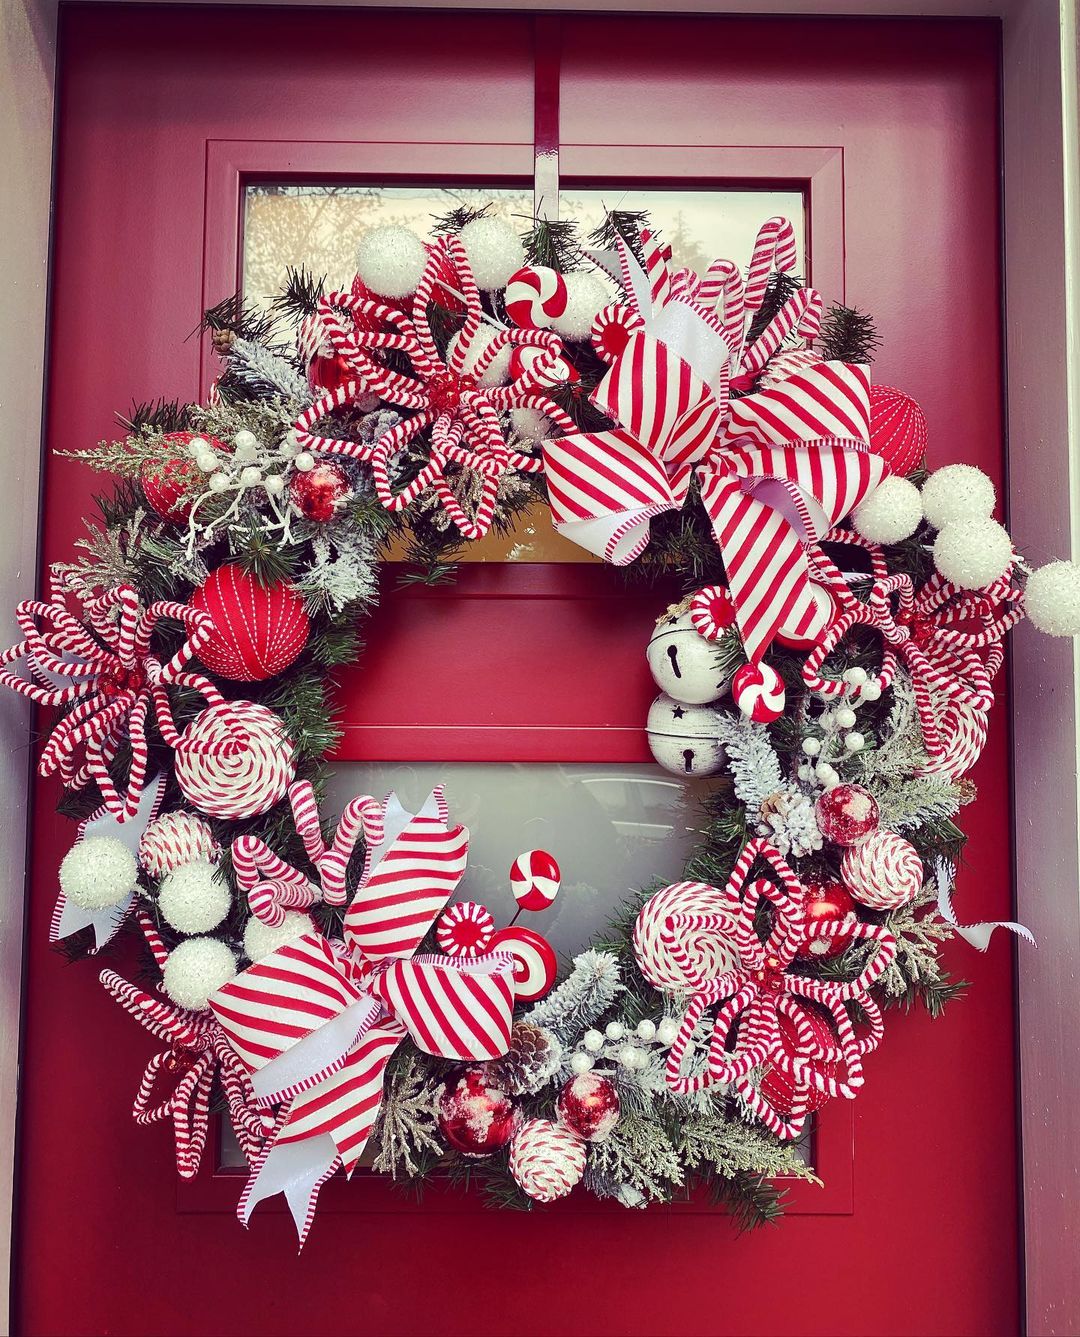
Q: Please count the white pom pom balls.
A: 13